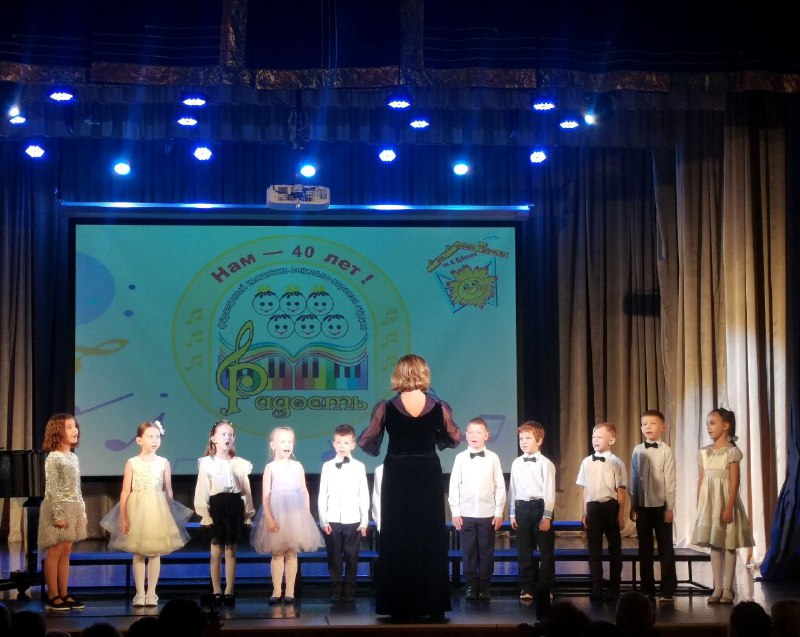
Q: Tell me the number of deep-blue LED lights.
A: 12